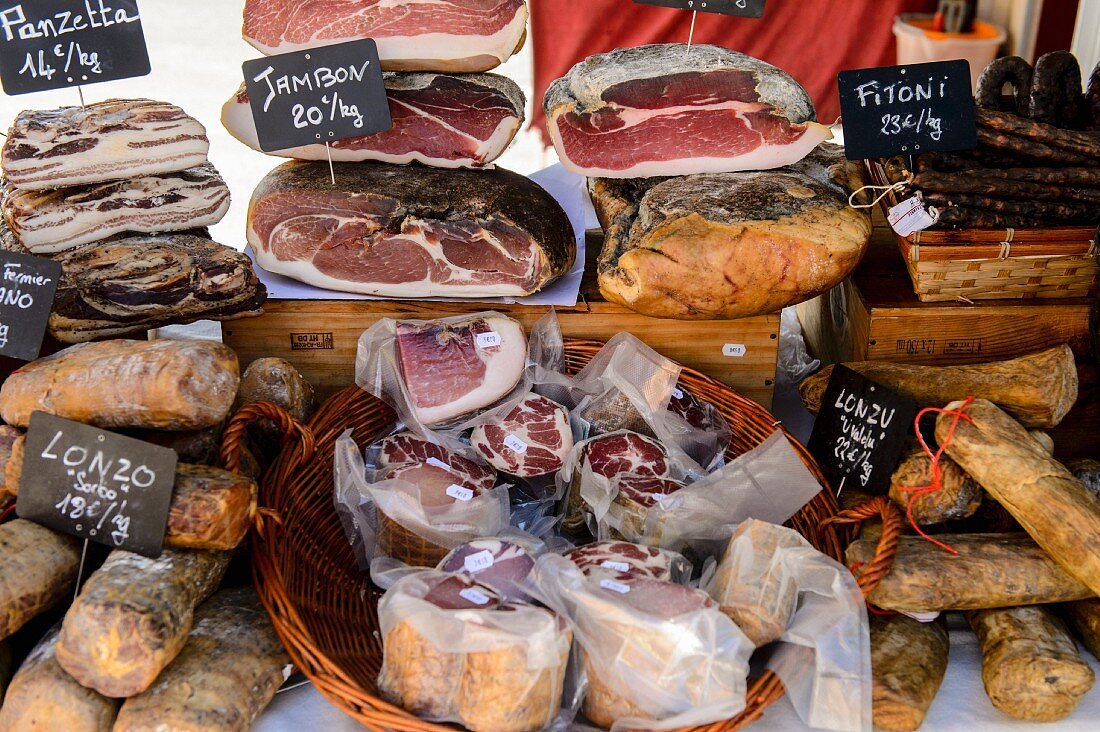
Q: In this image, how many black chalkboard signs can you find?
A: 7